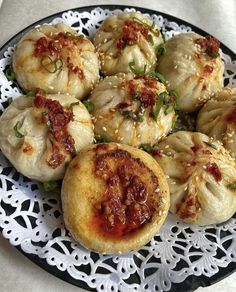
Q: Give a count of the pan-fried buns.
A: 8